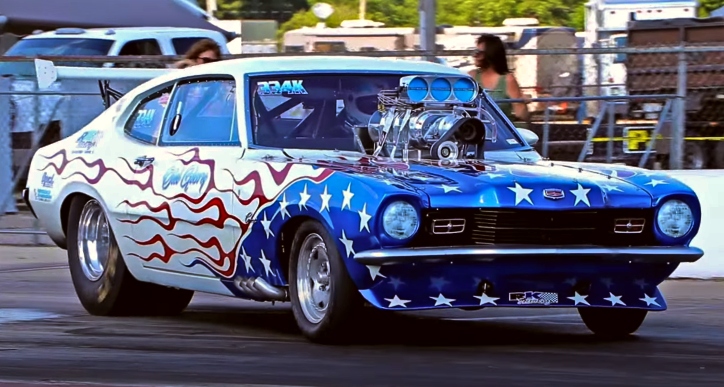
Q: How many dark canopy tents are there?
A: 1